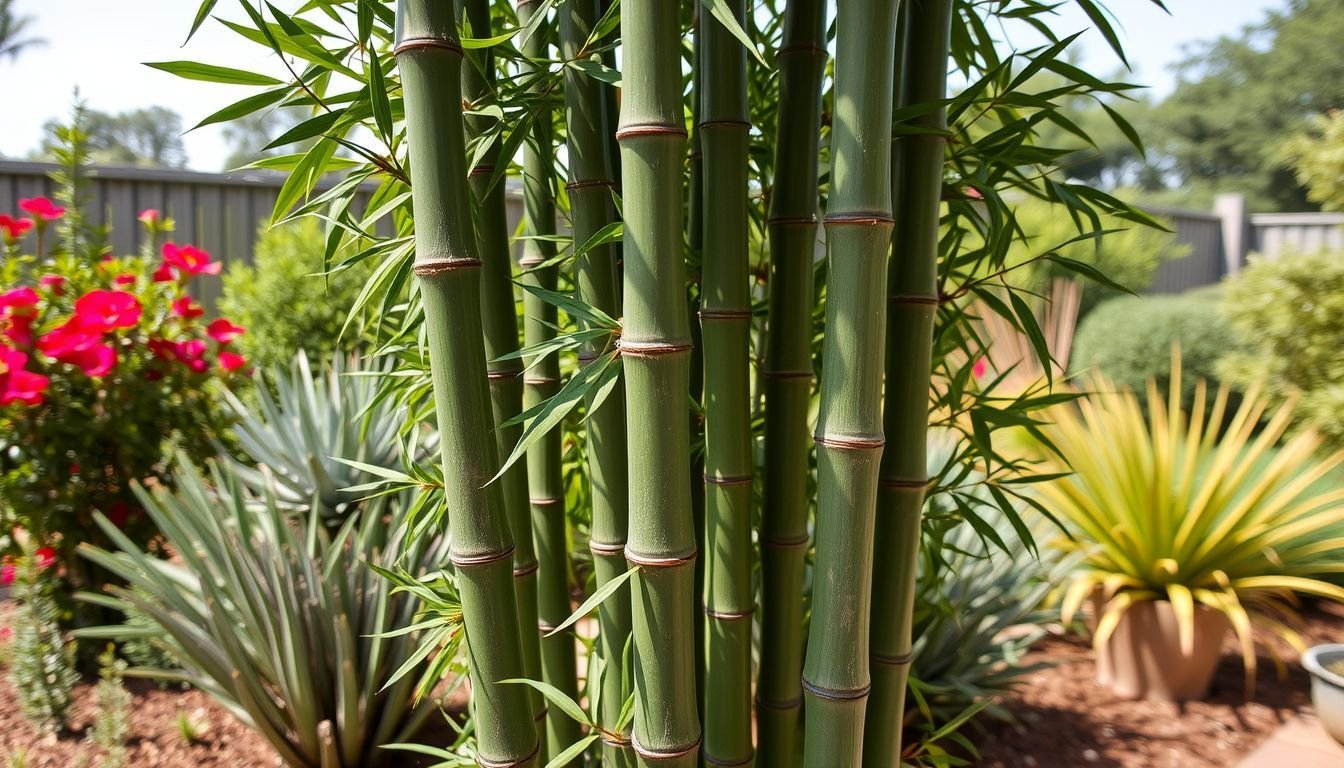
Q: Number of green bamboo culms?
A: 9